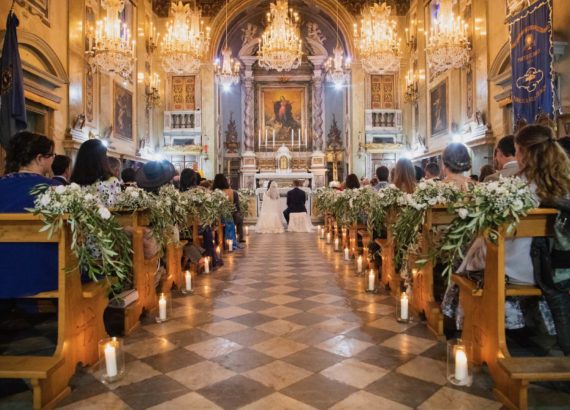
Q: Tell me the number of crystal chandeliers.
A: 7